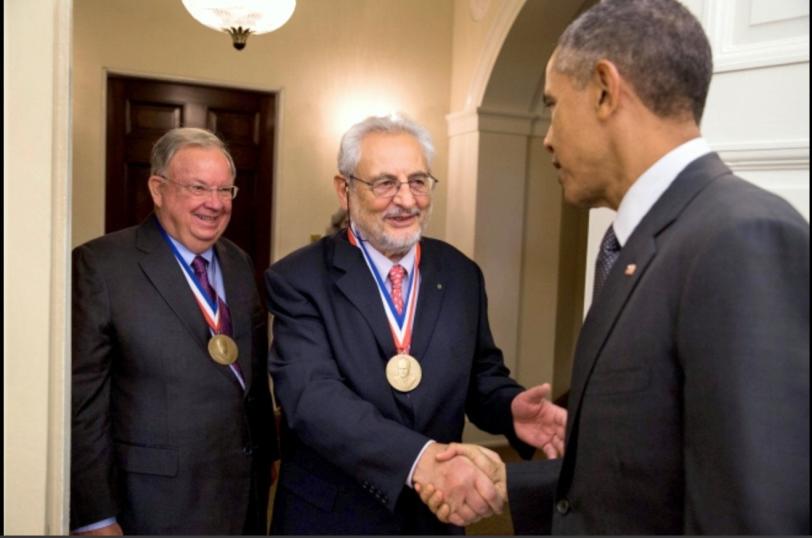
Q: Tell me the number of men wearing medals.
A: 2